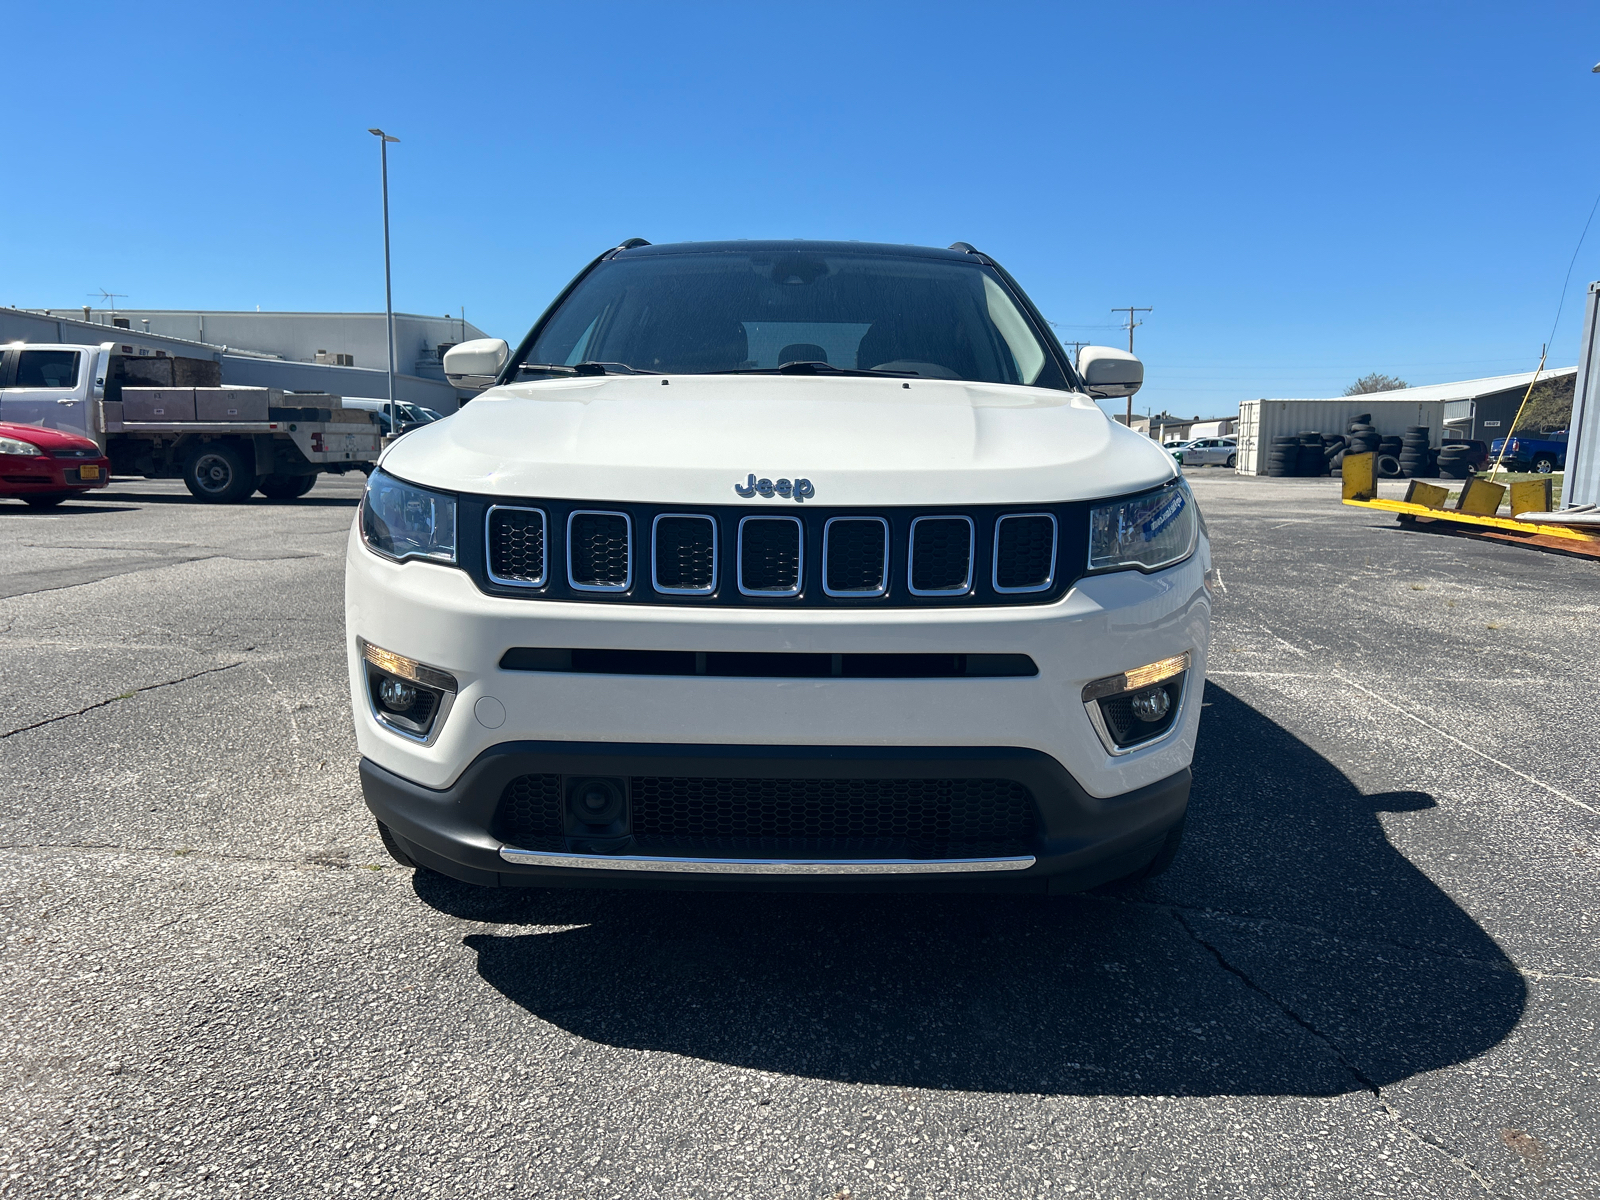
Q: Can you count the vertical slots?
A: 7